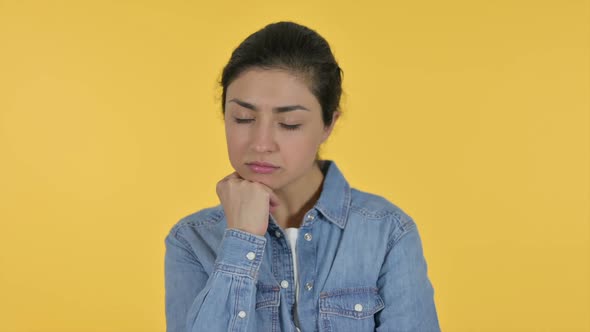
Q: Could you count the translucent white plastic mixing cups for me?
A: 0